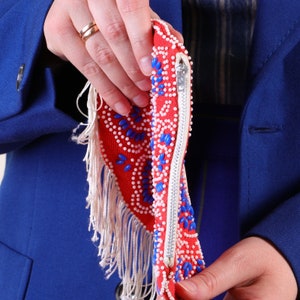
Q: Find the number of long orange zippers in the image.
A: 0